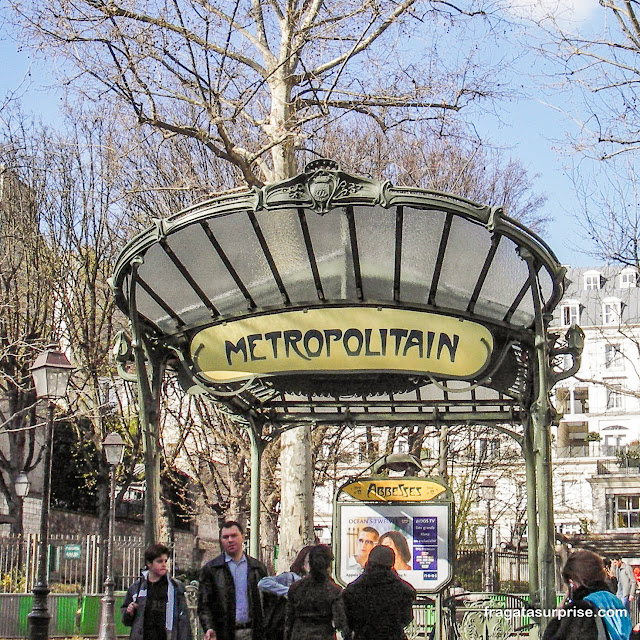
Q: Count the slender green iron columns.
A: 4